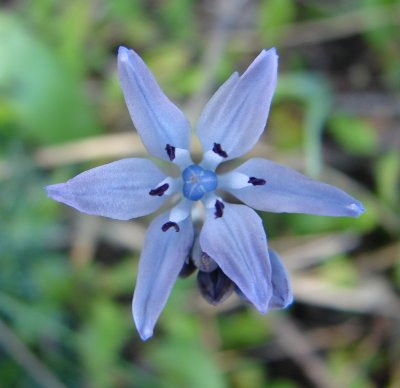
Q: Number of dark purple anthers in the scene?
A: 6